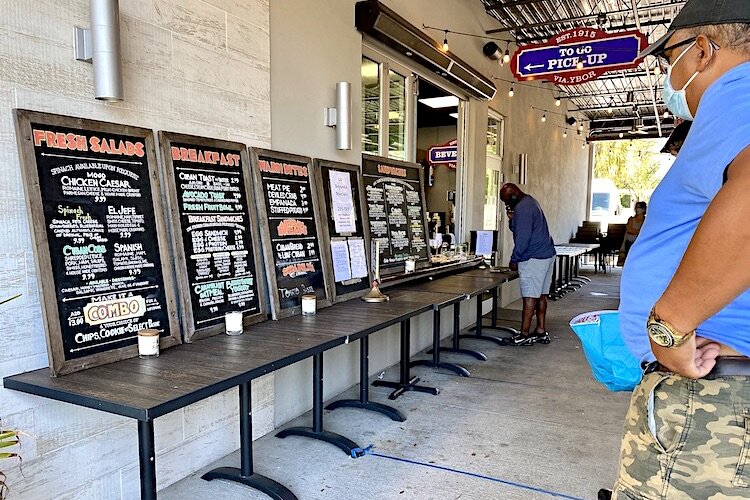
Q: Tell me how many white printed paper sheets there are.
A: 4